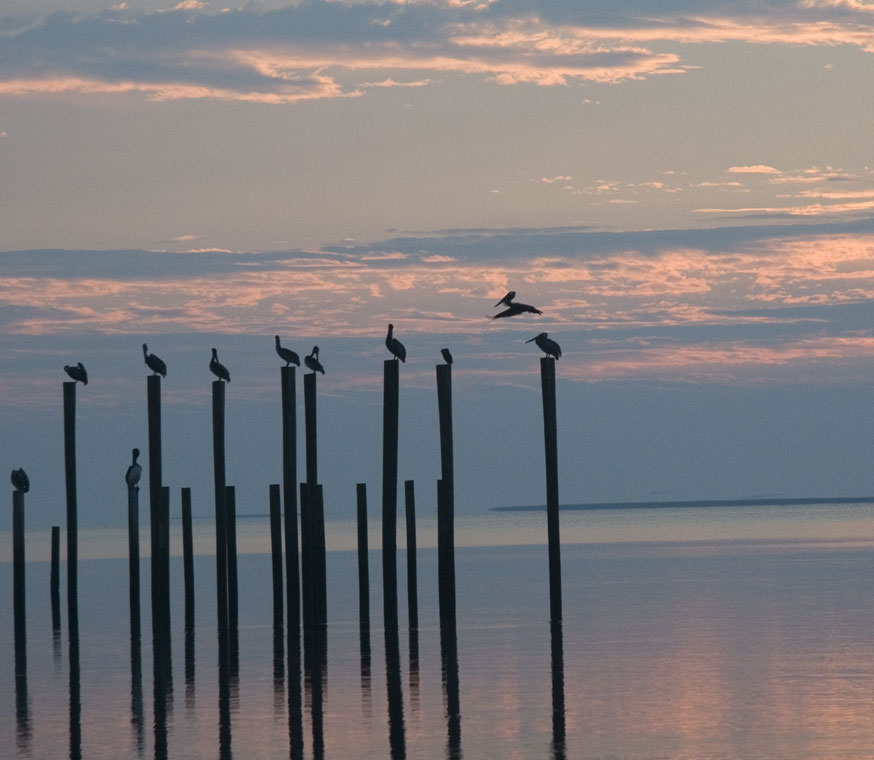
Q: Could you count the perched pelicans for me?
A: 10